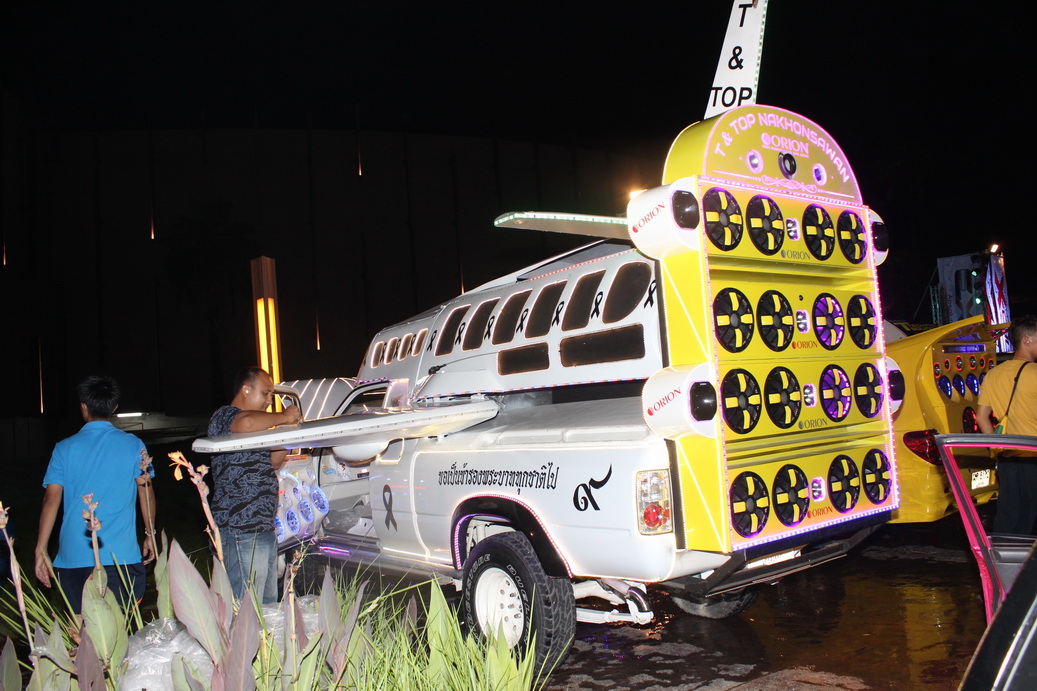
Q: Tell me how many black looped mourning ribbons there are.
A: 11